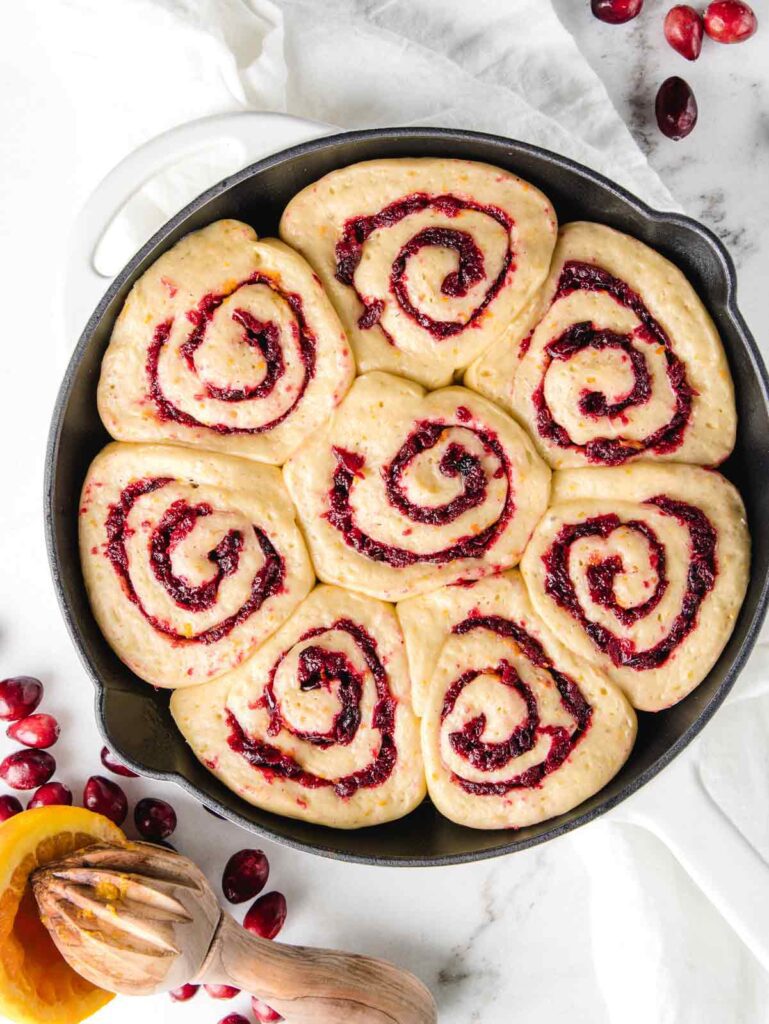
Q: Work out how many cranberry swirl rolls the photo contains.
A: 8